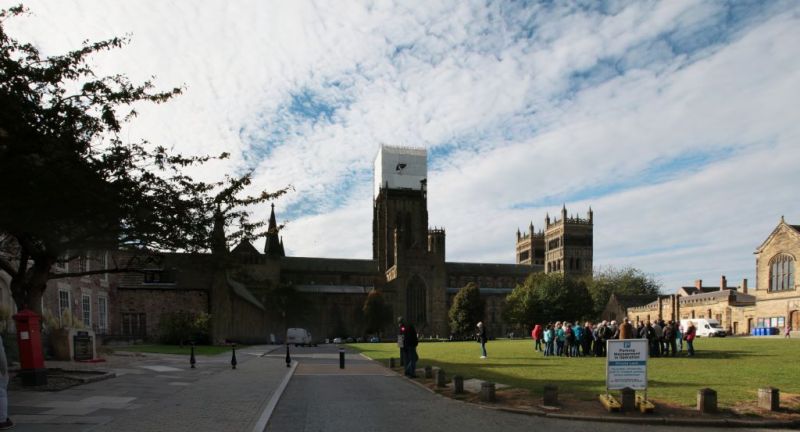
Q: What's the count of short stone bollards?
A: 9